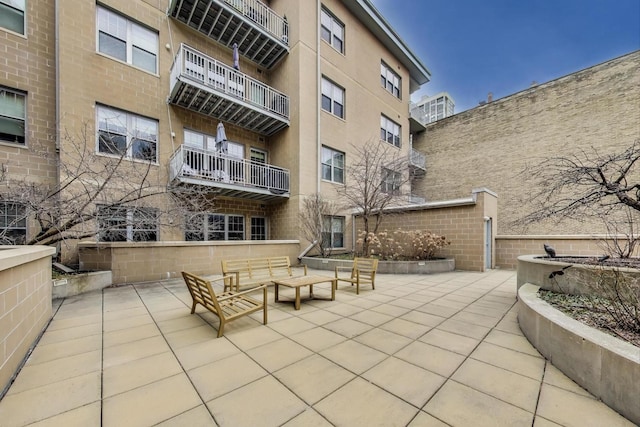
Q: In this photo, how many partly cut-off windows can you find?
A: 3